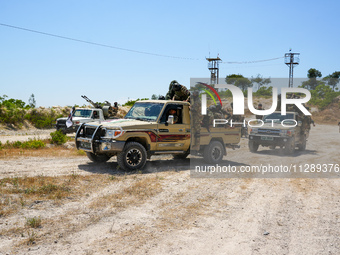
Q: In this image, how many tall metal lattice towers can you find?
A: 2